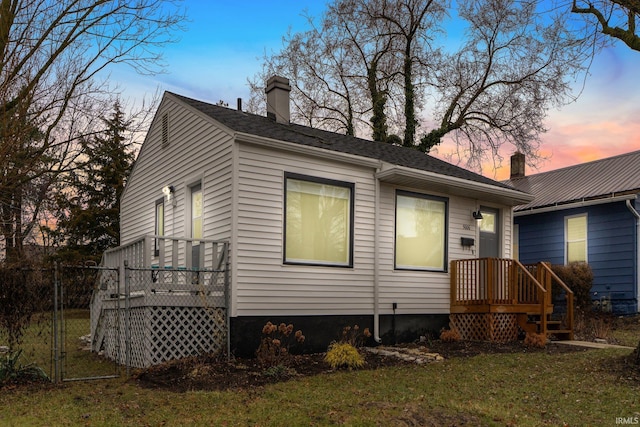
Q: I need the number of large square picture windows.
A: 2